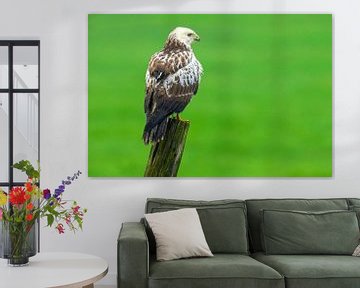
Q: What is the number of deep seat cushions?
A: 2